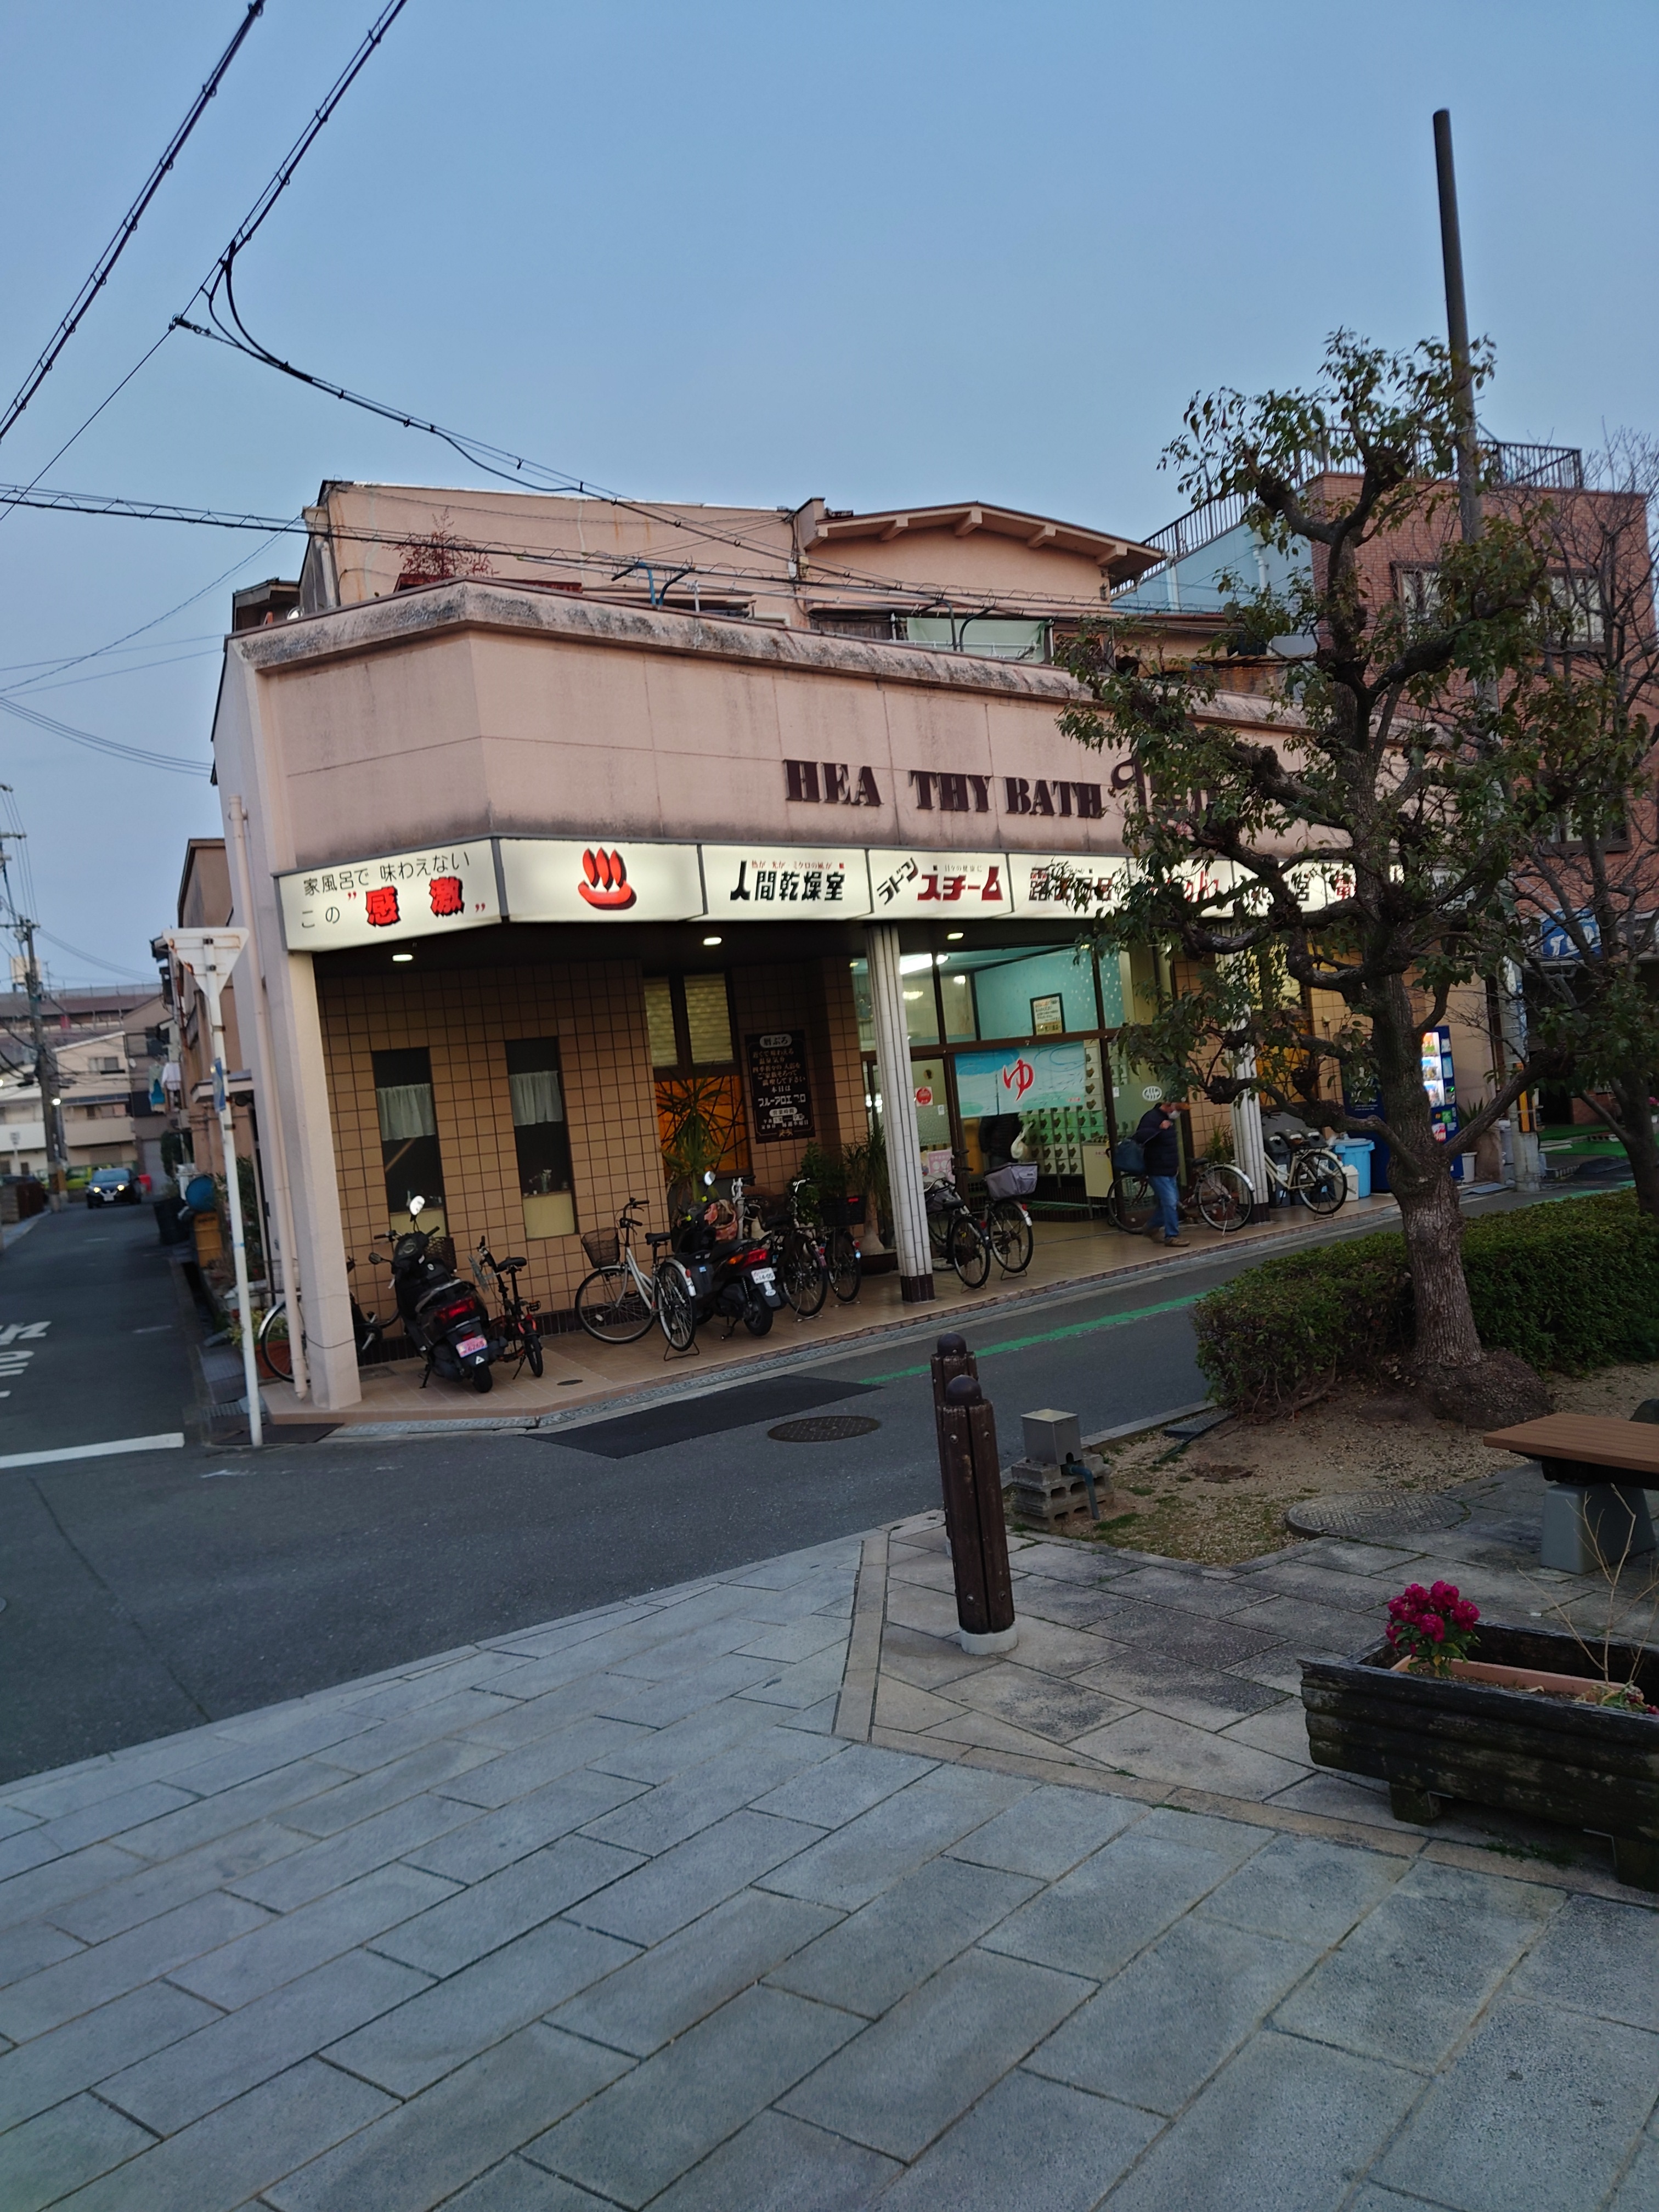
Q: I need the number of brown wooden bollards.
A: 2